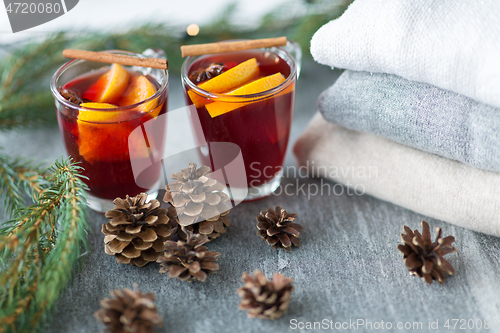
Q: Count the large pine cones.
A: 2